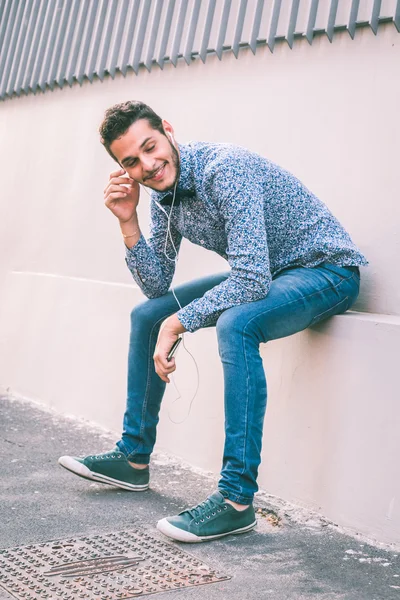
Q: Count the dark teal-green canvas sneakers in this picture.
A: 2